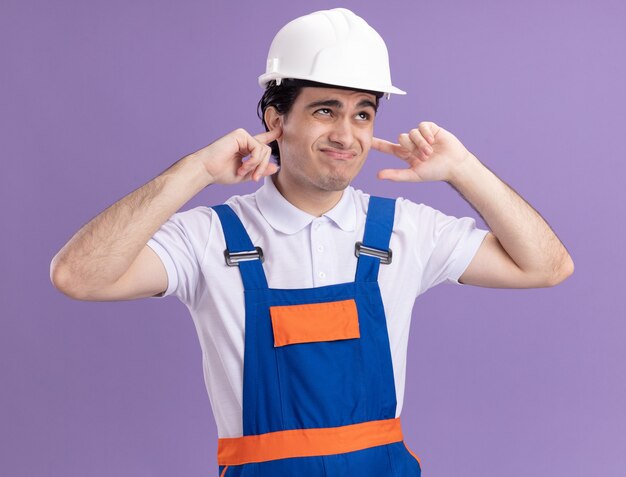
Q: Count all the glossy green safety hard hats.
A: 0